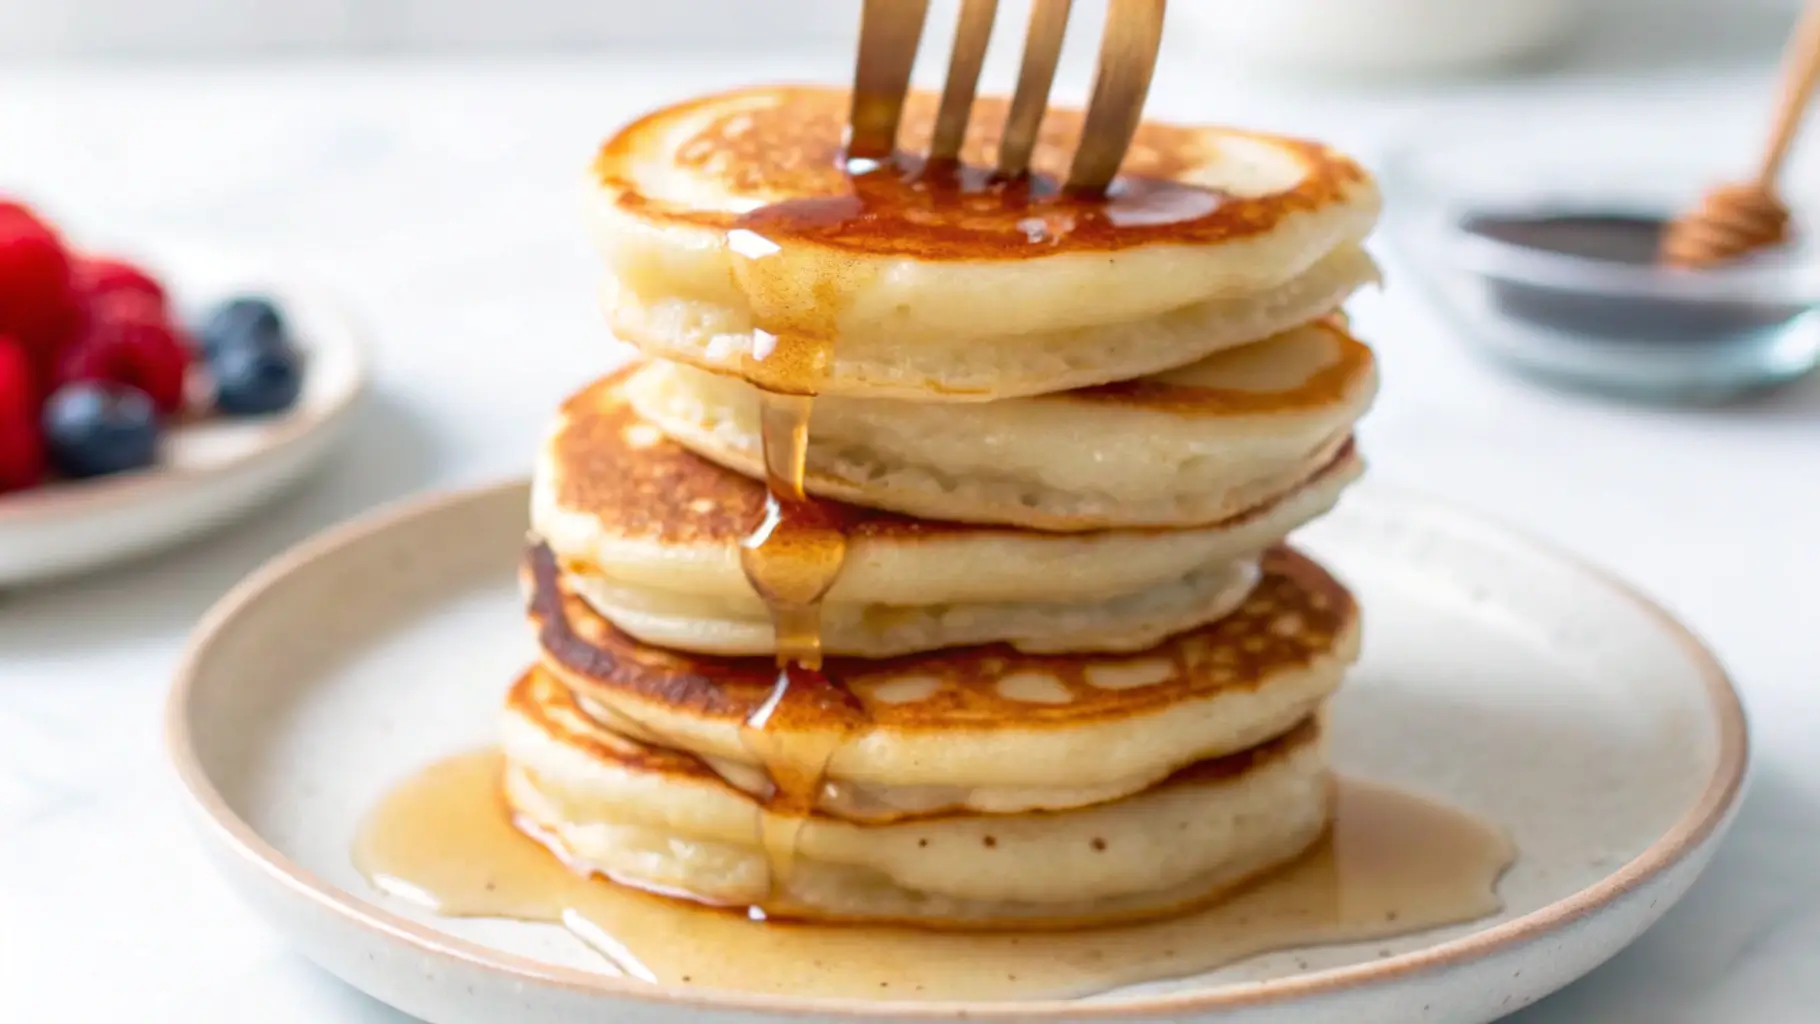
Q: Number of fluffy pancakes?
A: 5